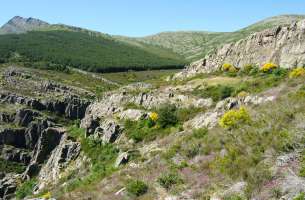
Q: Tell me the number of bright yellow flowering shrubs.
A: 5